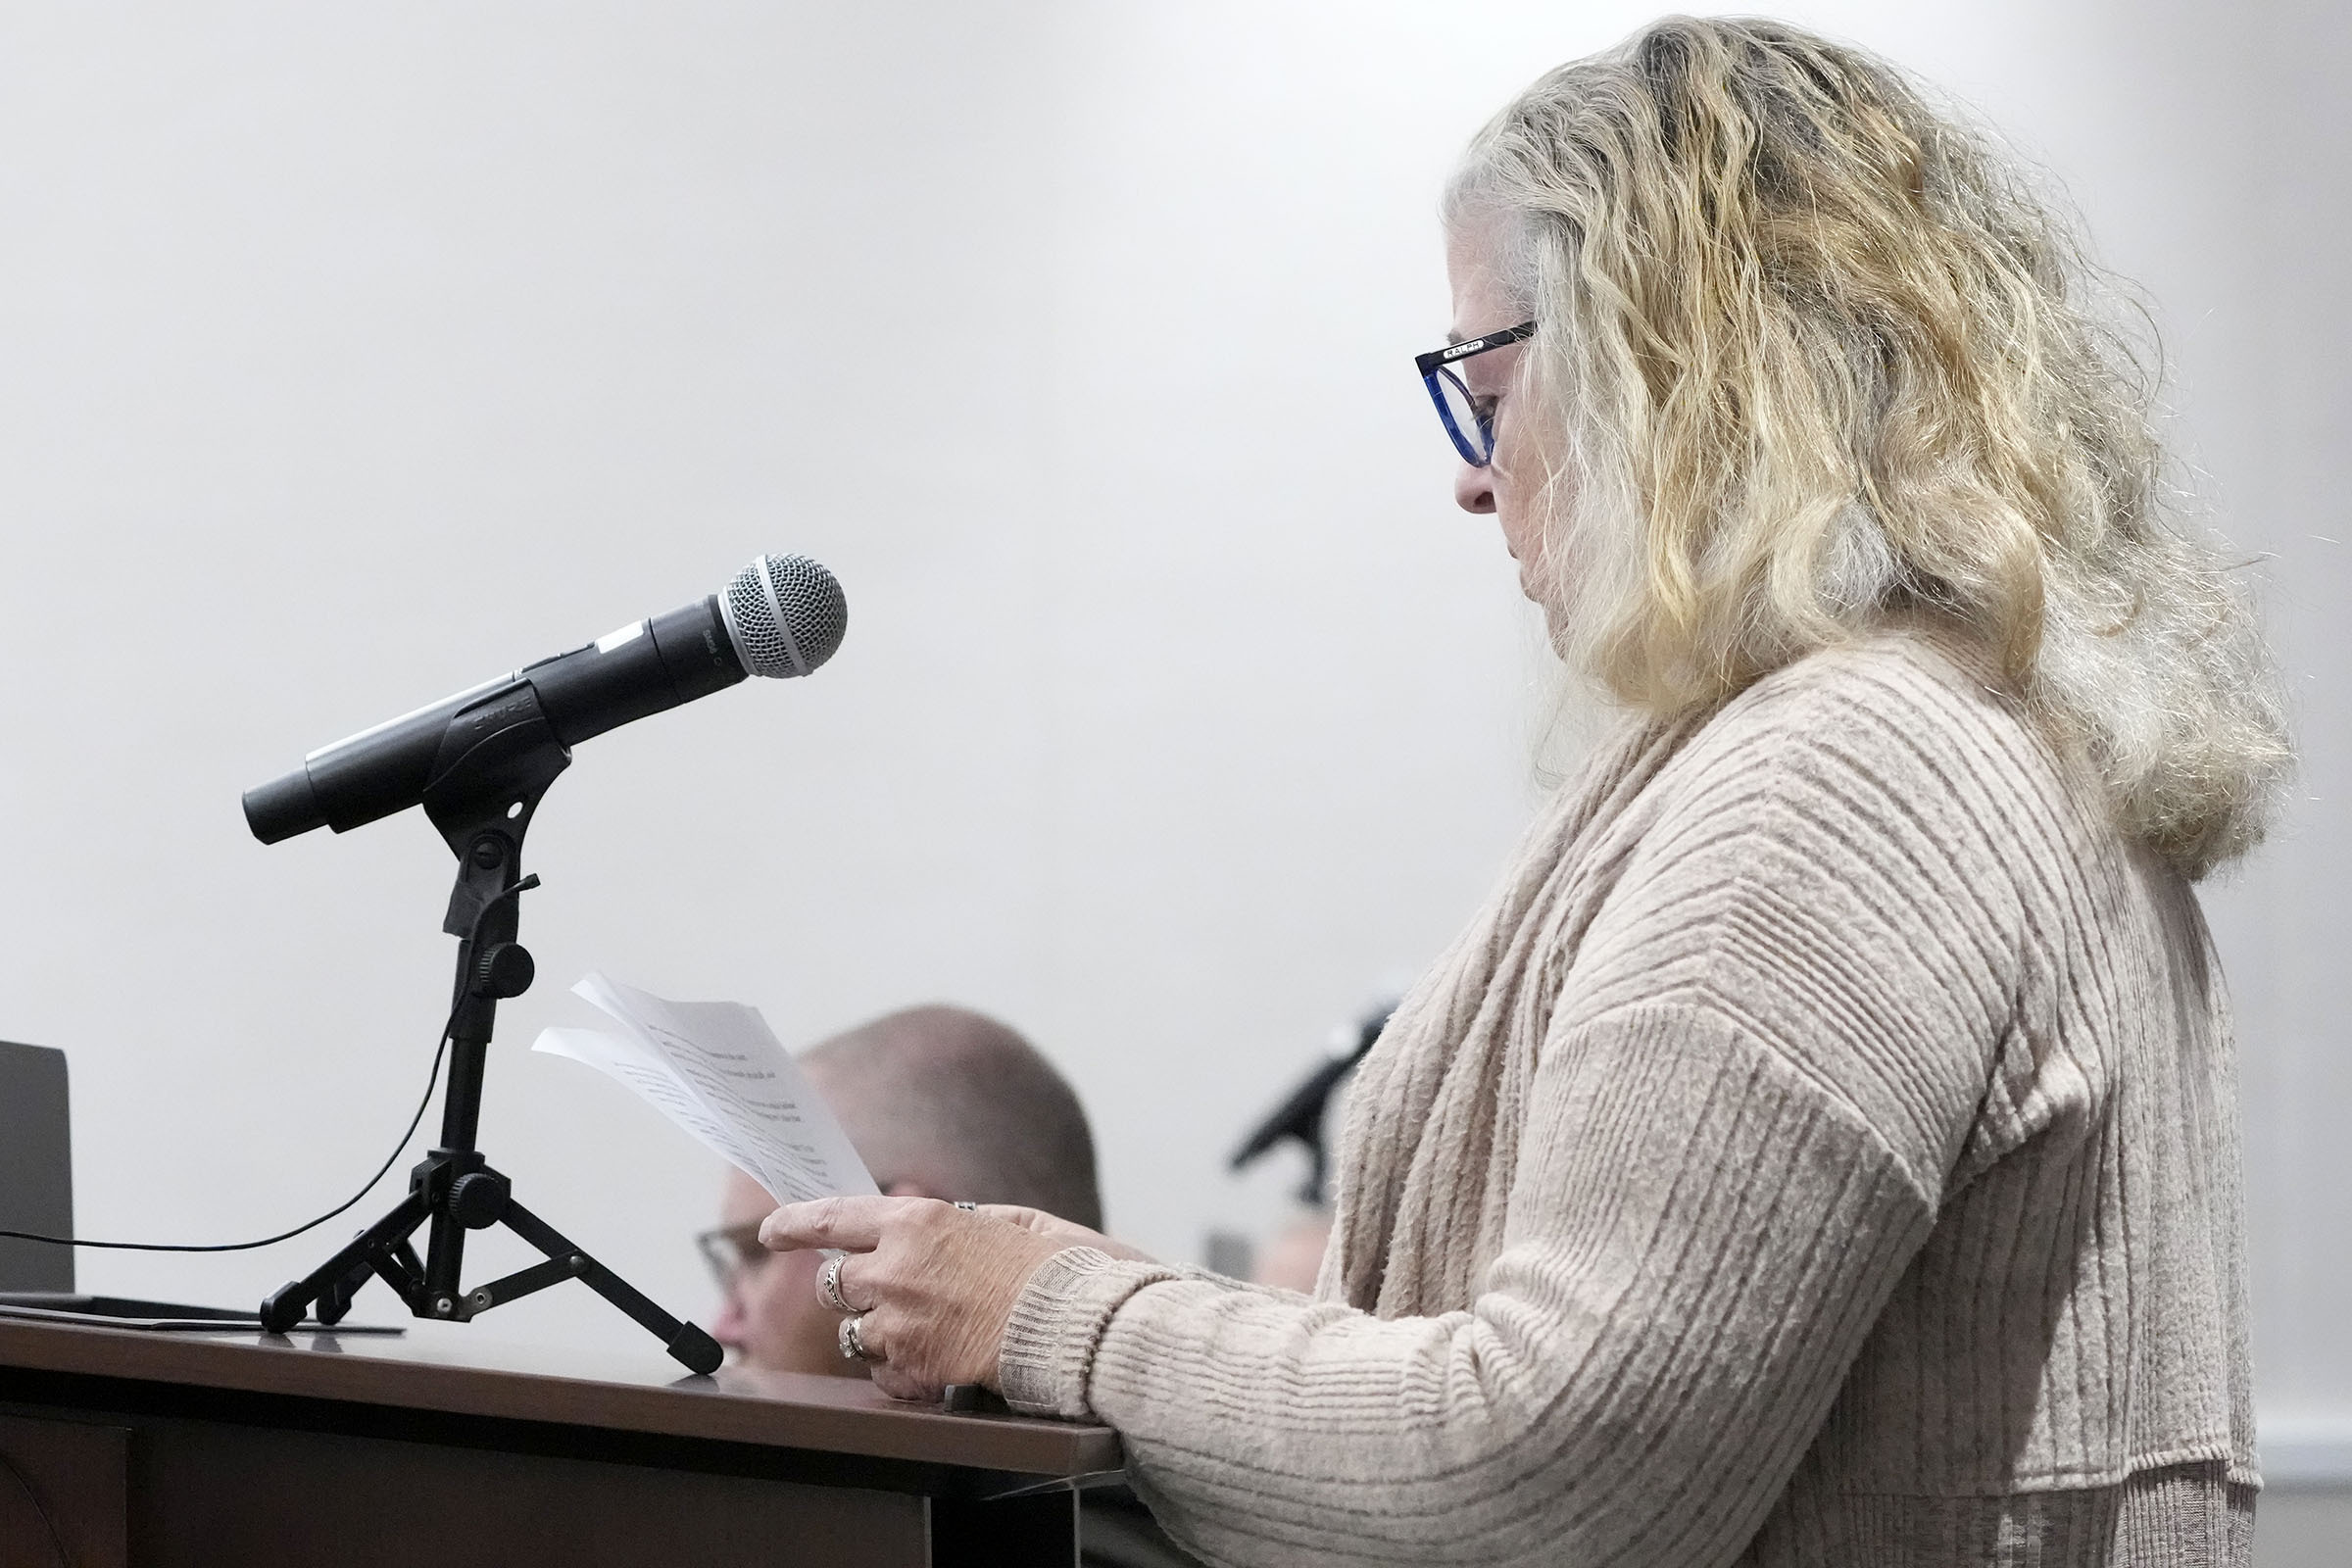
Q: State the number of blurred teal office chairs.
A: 0